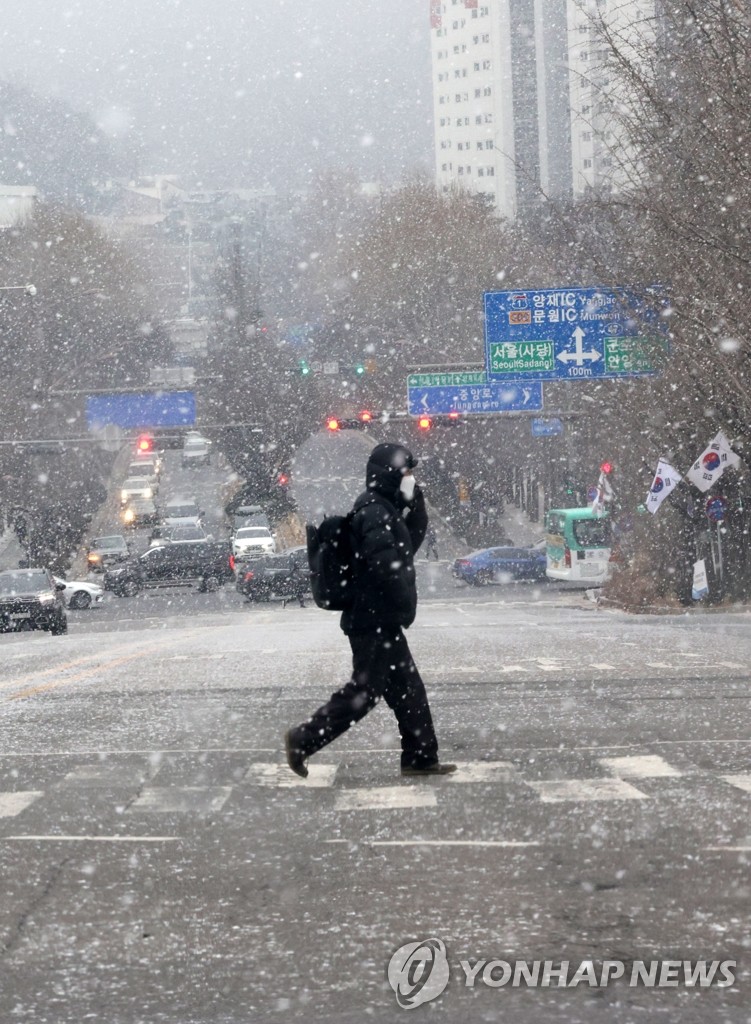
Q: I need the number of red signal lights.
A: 7